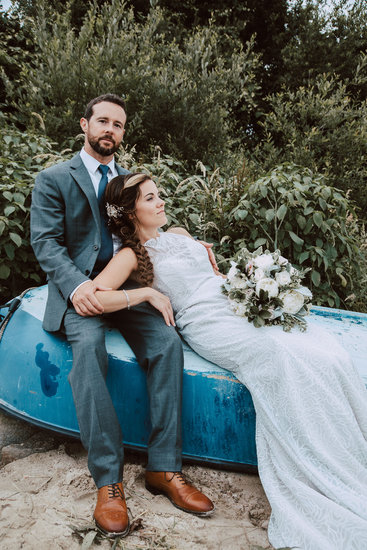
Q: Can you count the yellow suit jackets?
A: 0